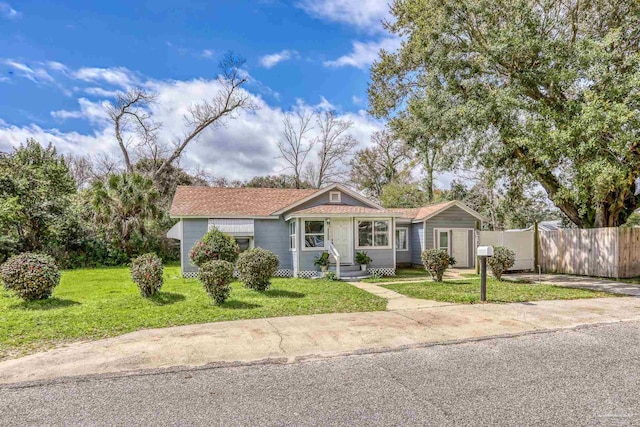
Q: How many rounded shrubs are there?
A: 7